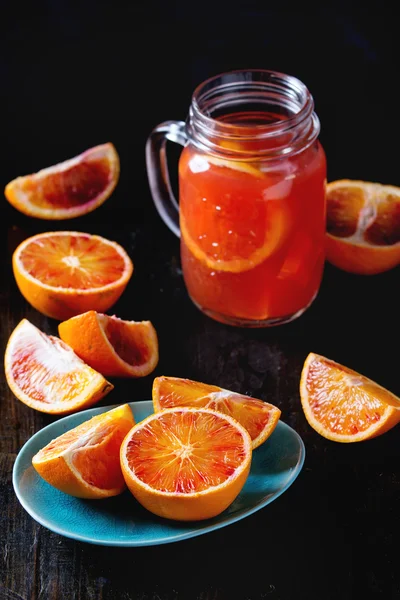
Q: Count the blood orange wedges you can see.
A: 6